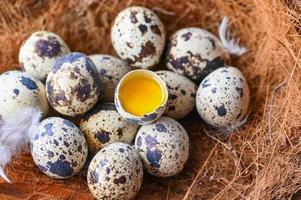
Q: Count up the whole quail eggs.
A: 12